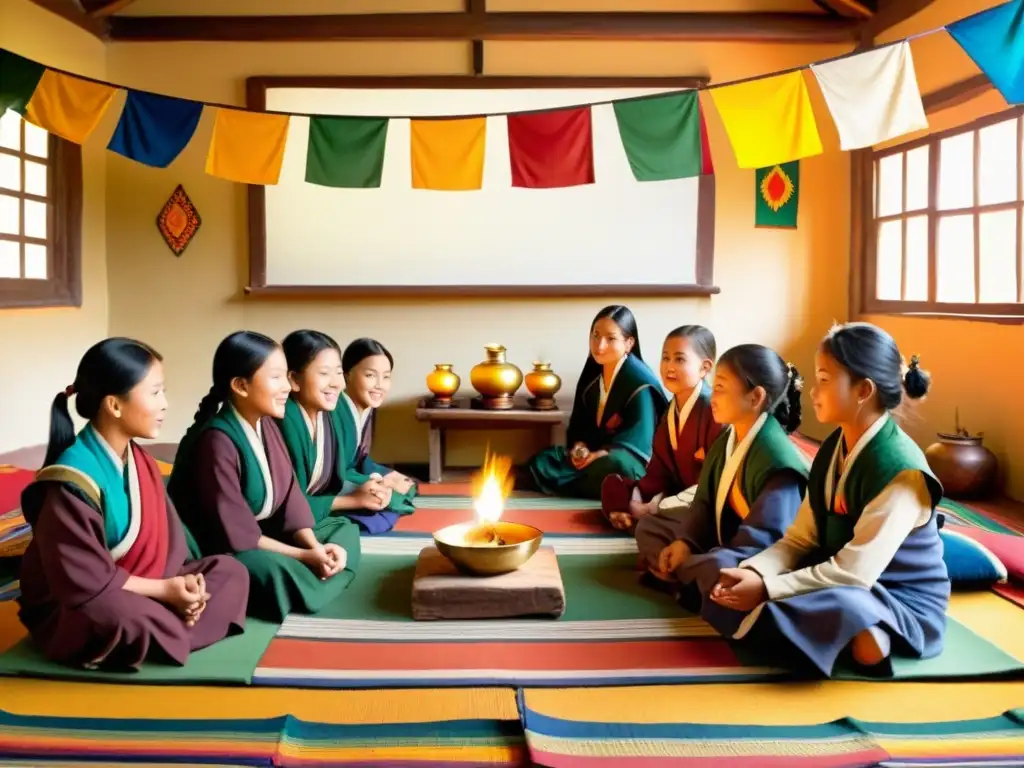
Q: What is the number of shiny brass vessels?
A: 4